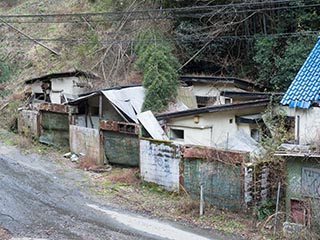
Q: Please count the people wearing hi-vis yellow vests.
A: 0